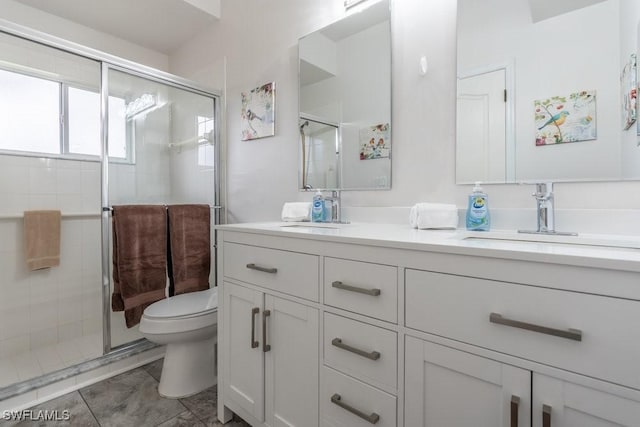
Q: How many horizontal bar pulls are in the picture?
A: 5